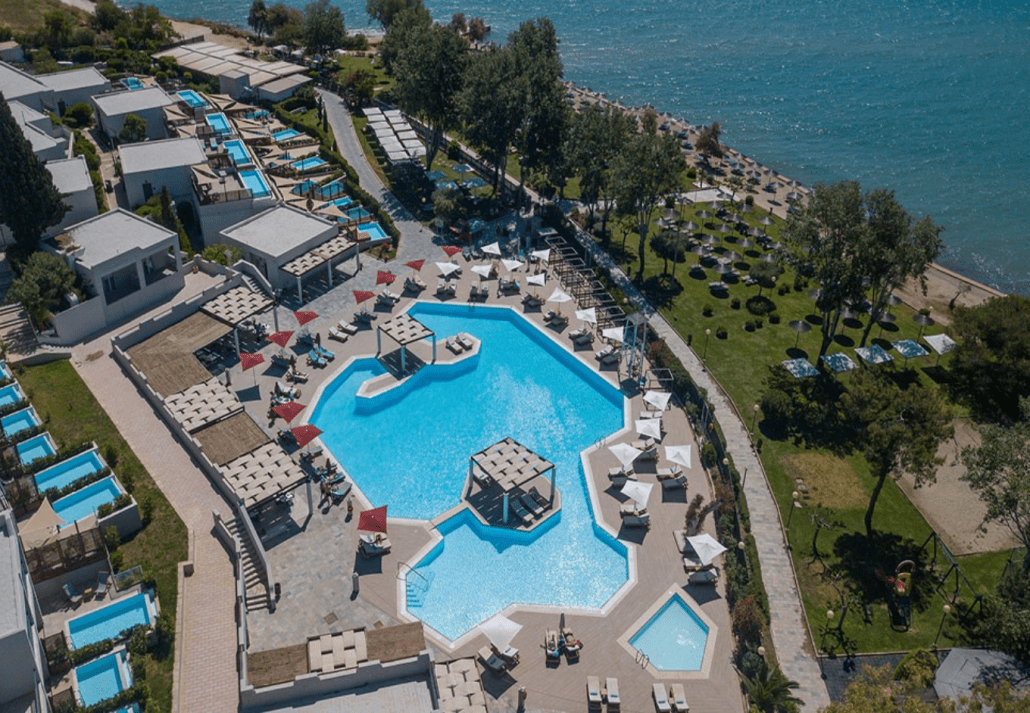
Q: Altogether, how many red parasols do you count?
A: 10